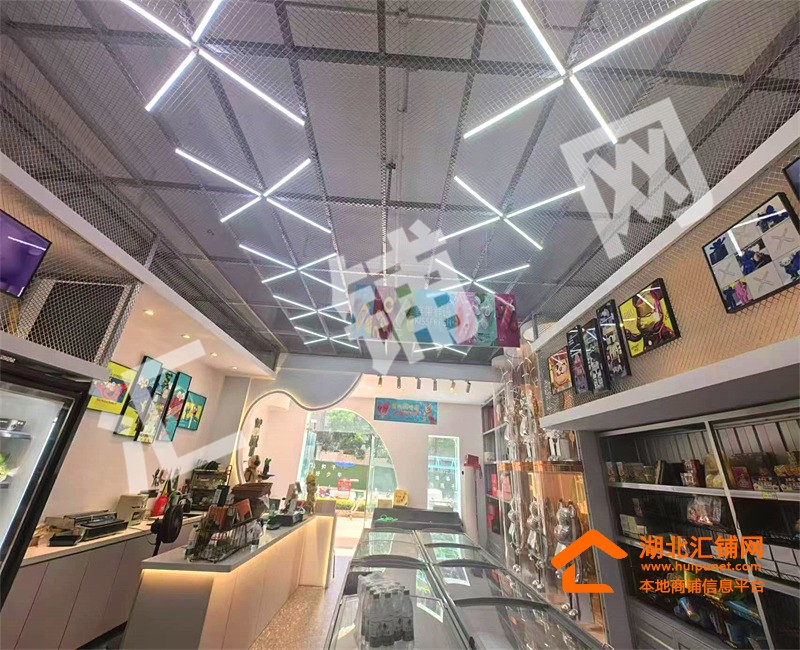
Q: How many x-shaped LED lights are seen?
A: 9